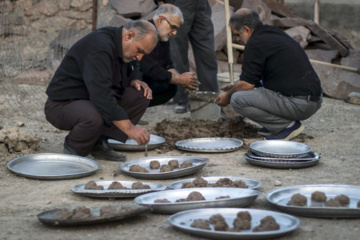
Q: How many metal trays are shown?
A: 13